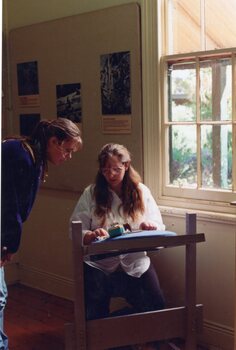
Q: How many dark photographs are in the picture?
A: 4